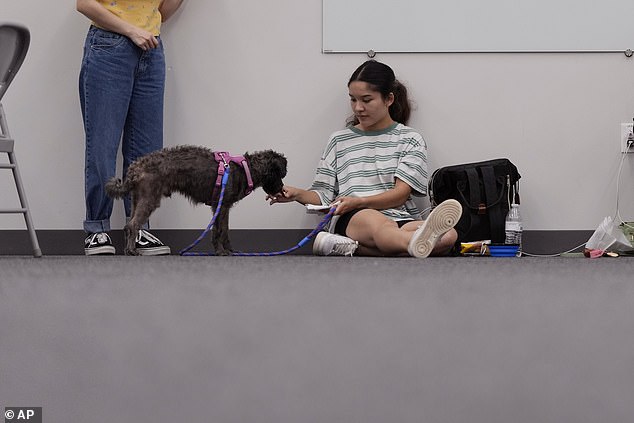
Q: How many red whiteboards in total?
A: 0